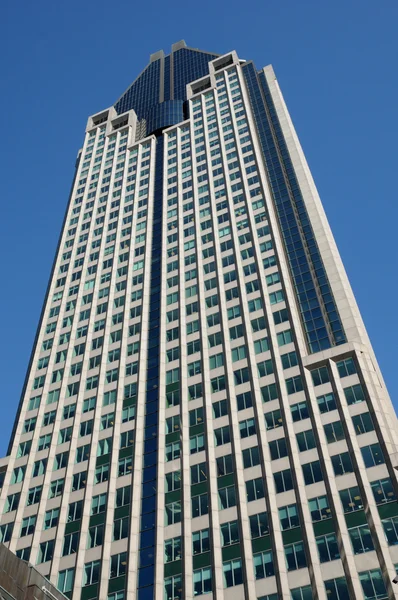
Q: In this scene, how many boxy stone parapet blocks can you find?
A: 4